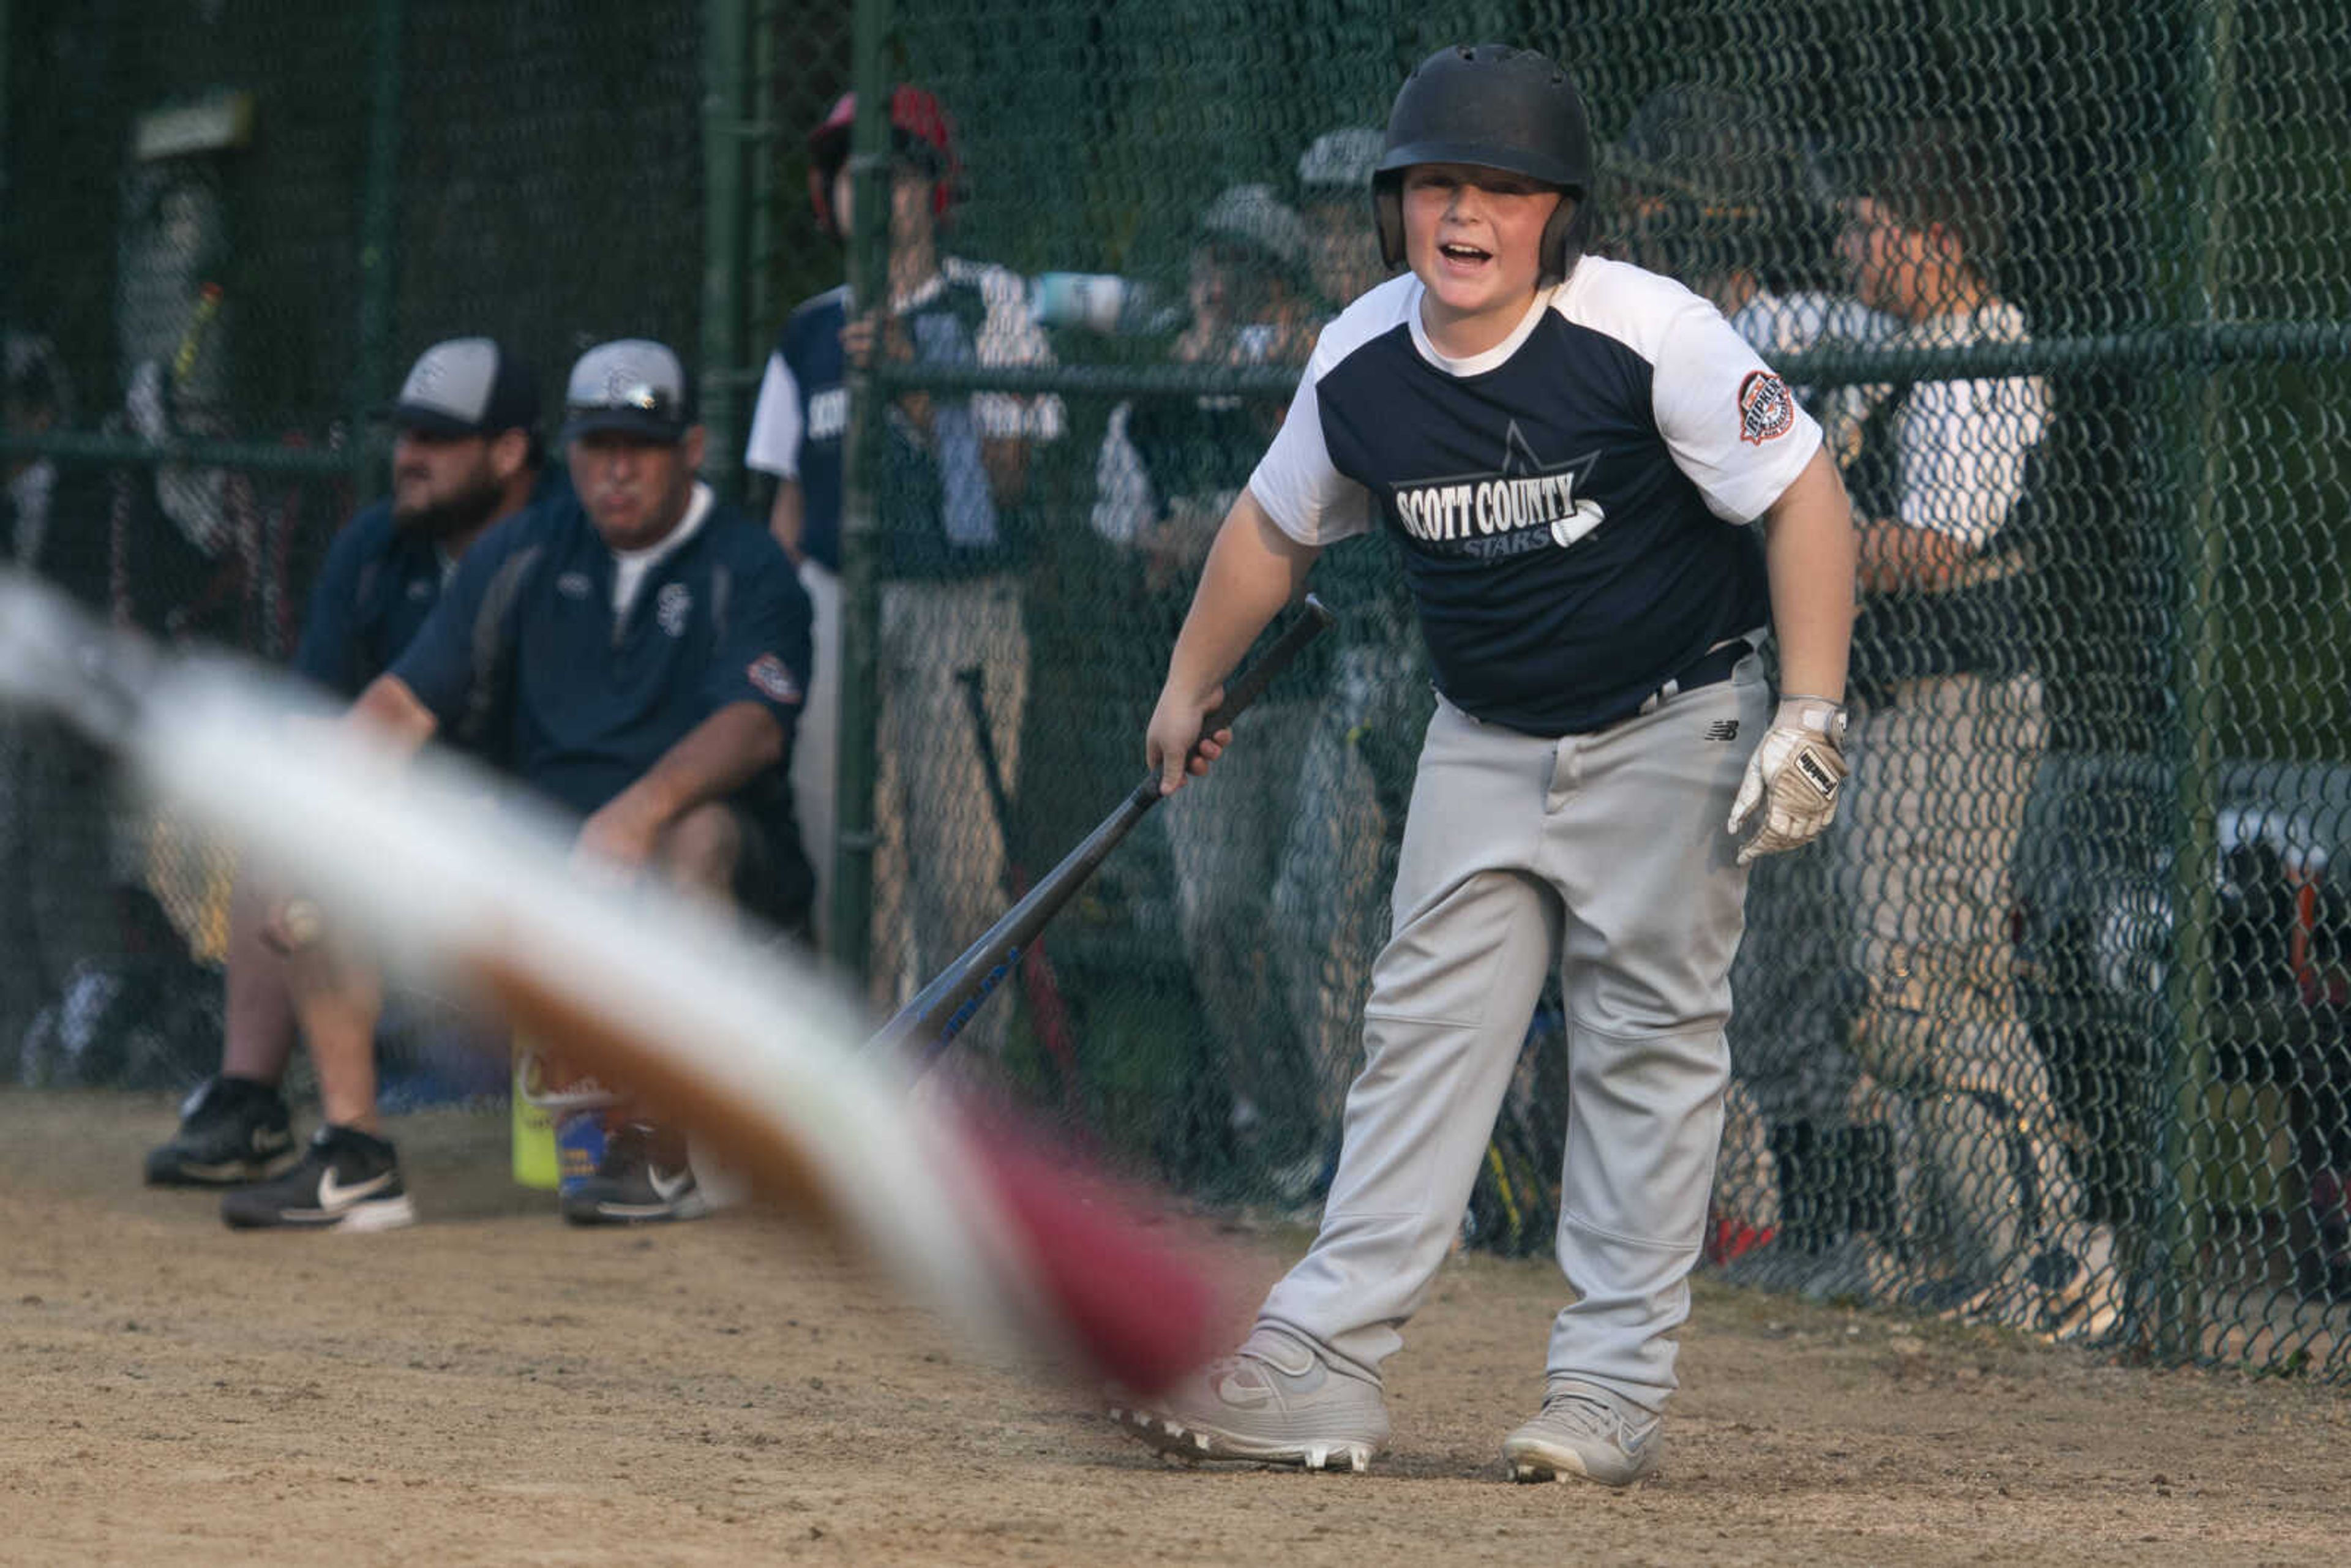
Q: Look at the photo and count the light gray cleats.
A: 2